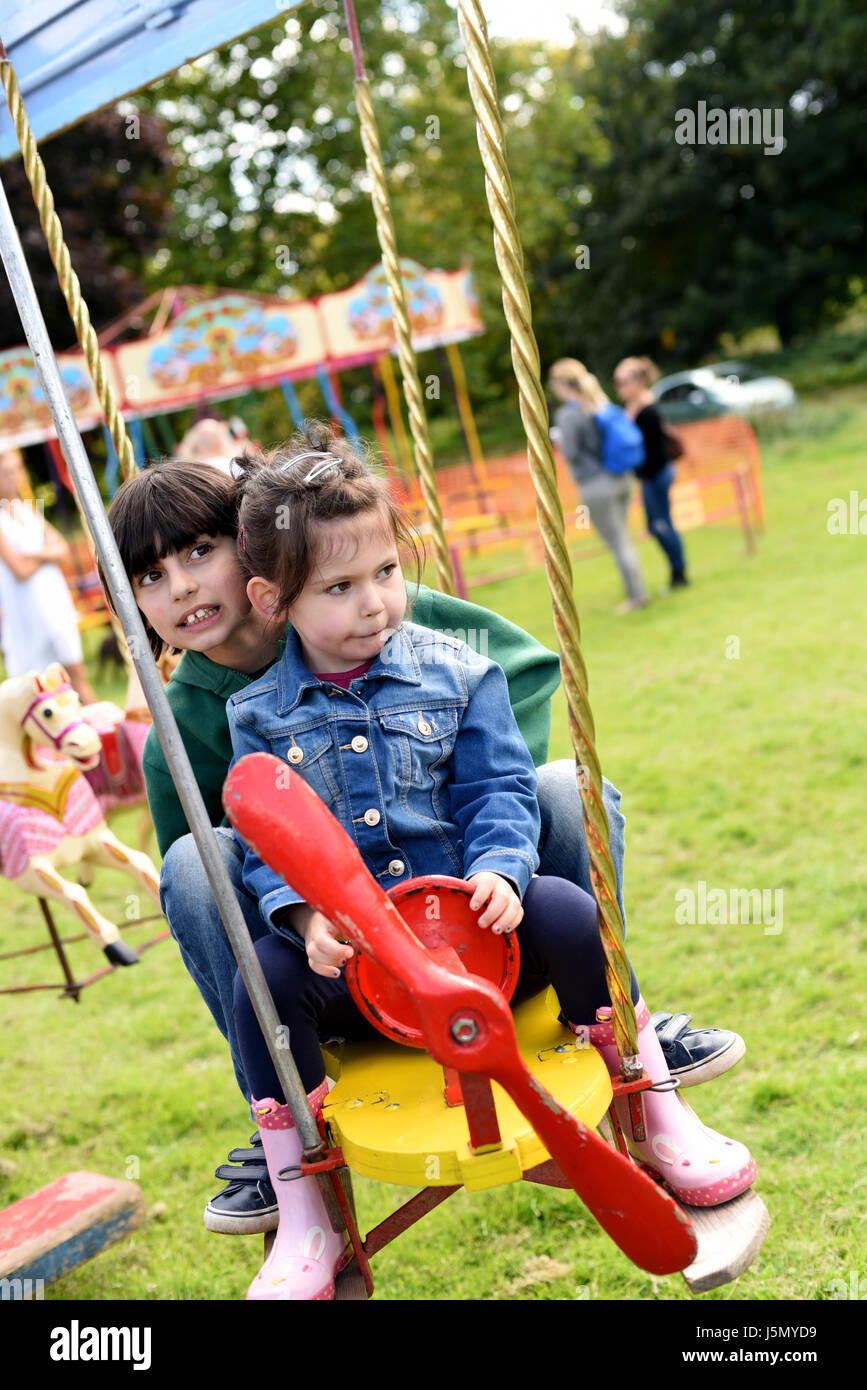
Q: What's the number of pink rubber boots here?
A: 2